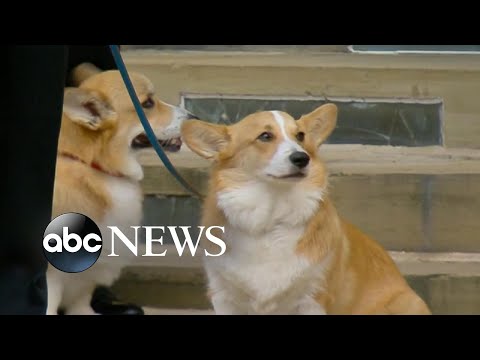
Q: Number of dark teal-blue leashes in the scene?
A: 1